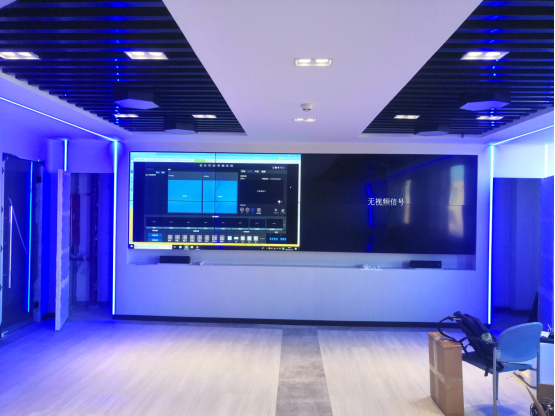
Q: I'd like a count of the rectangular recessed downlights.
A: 9